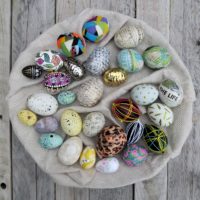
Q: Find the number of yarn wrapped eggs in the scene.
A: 3